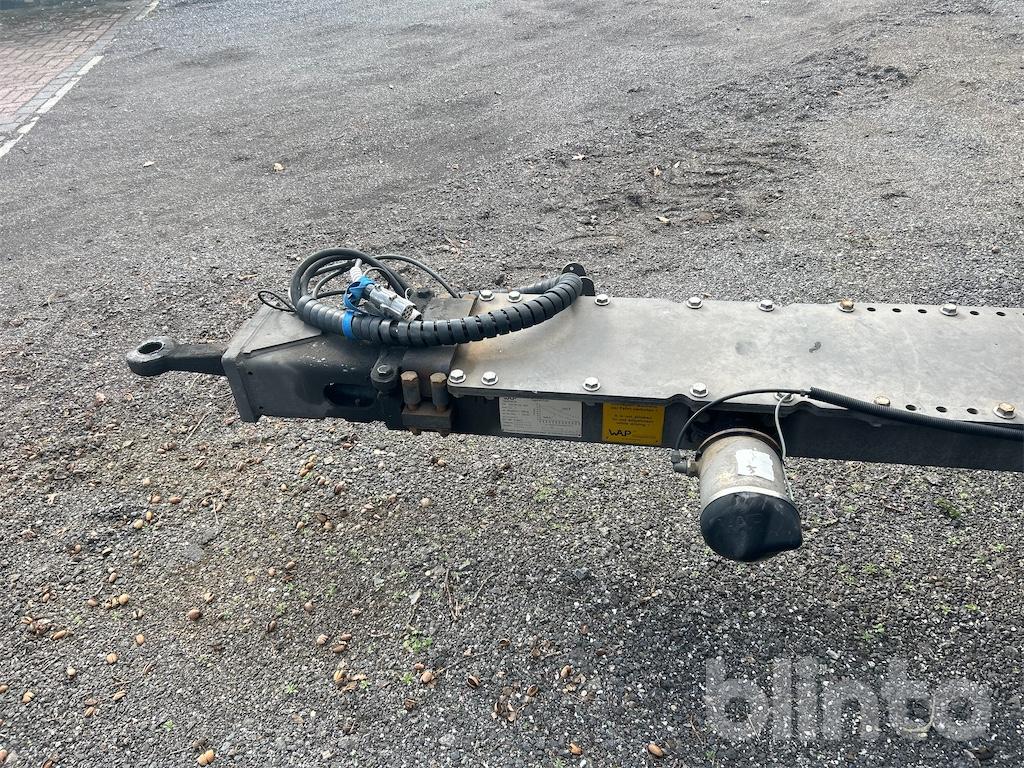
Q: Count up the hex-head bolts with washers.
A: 14